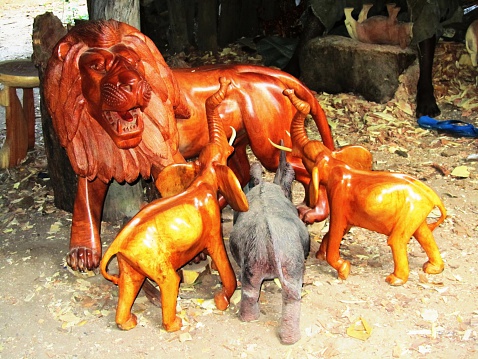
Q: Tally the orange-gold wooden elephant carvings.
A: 2